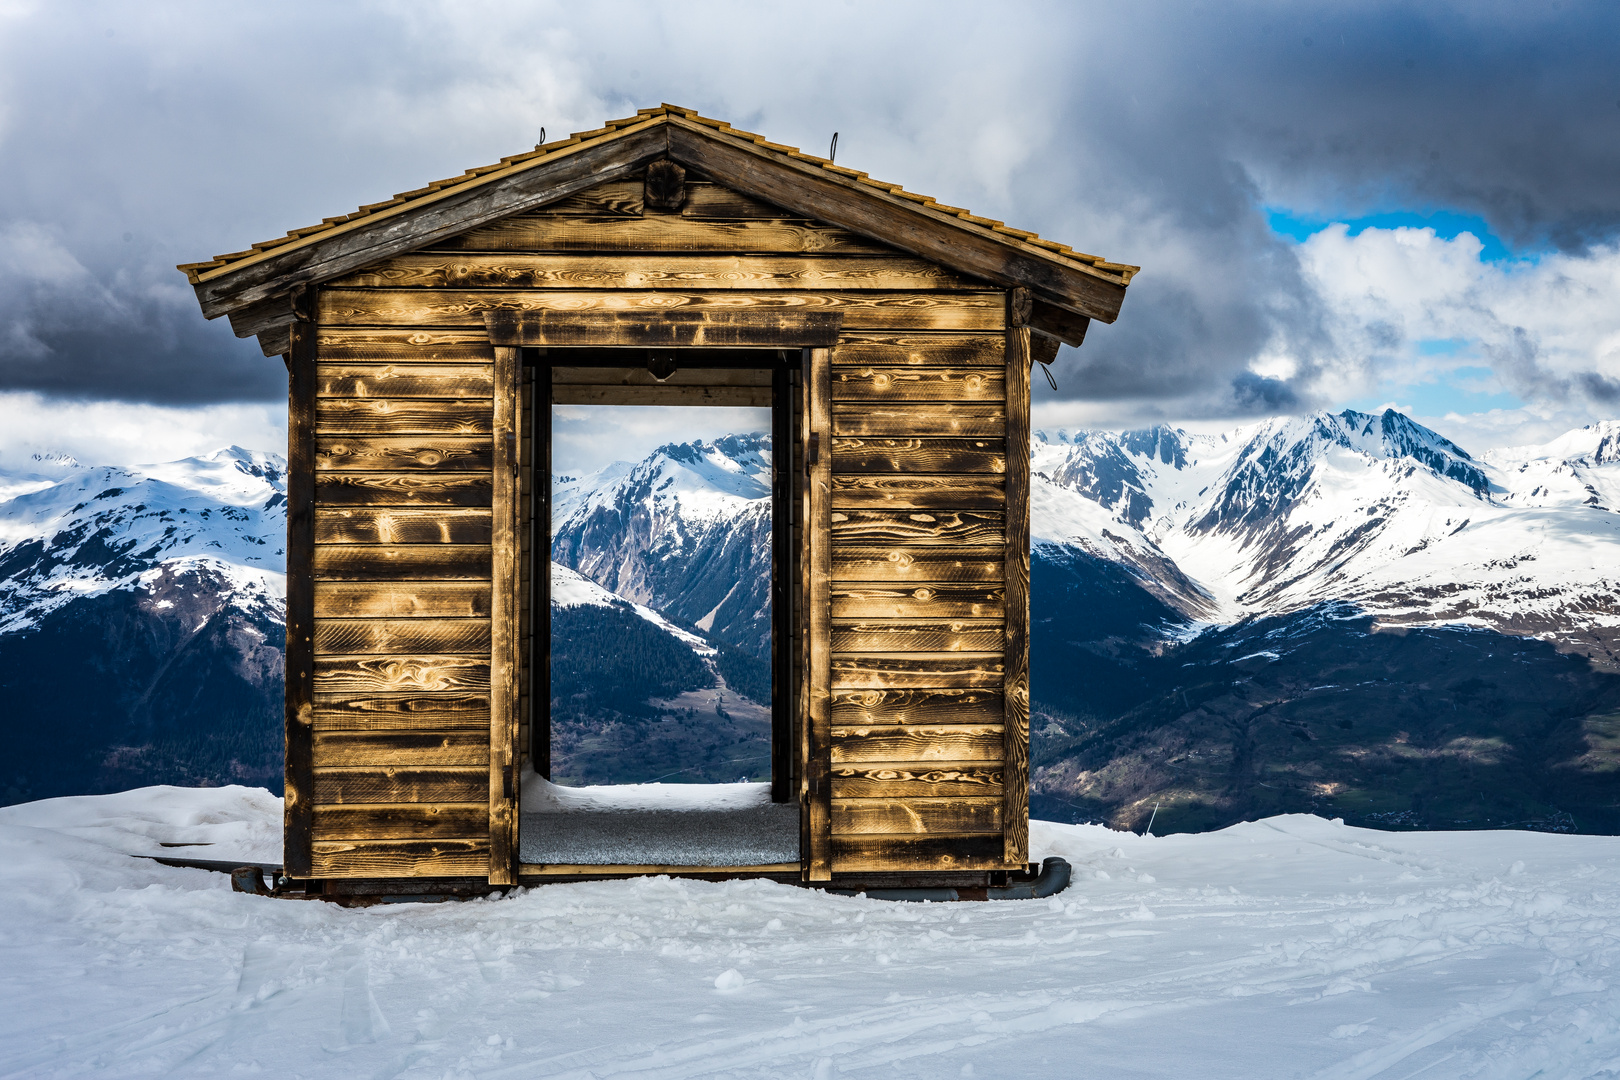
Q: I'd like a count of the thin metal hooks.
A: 3